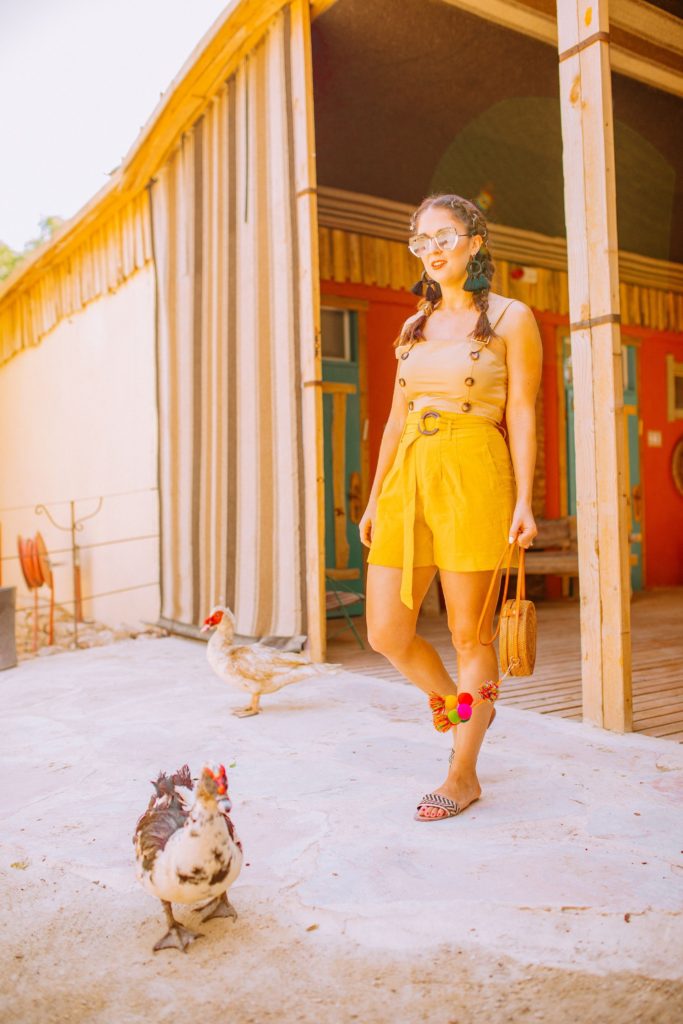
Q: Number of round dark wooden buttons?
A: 6